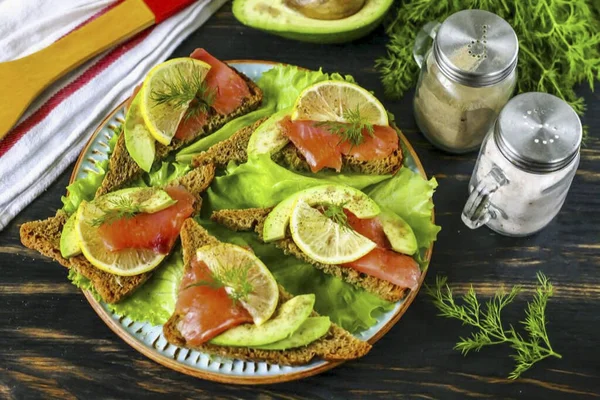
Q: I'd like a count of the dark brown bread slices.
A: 5